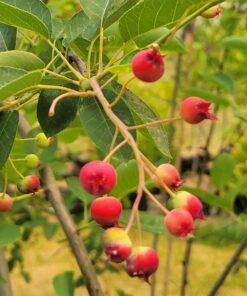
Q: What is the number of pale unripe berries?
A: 2